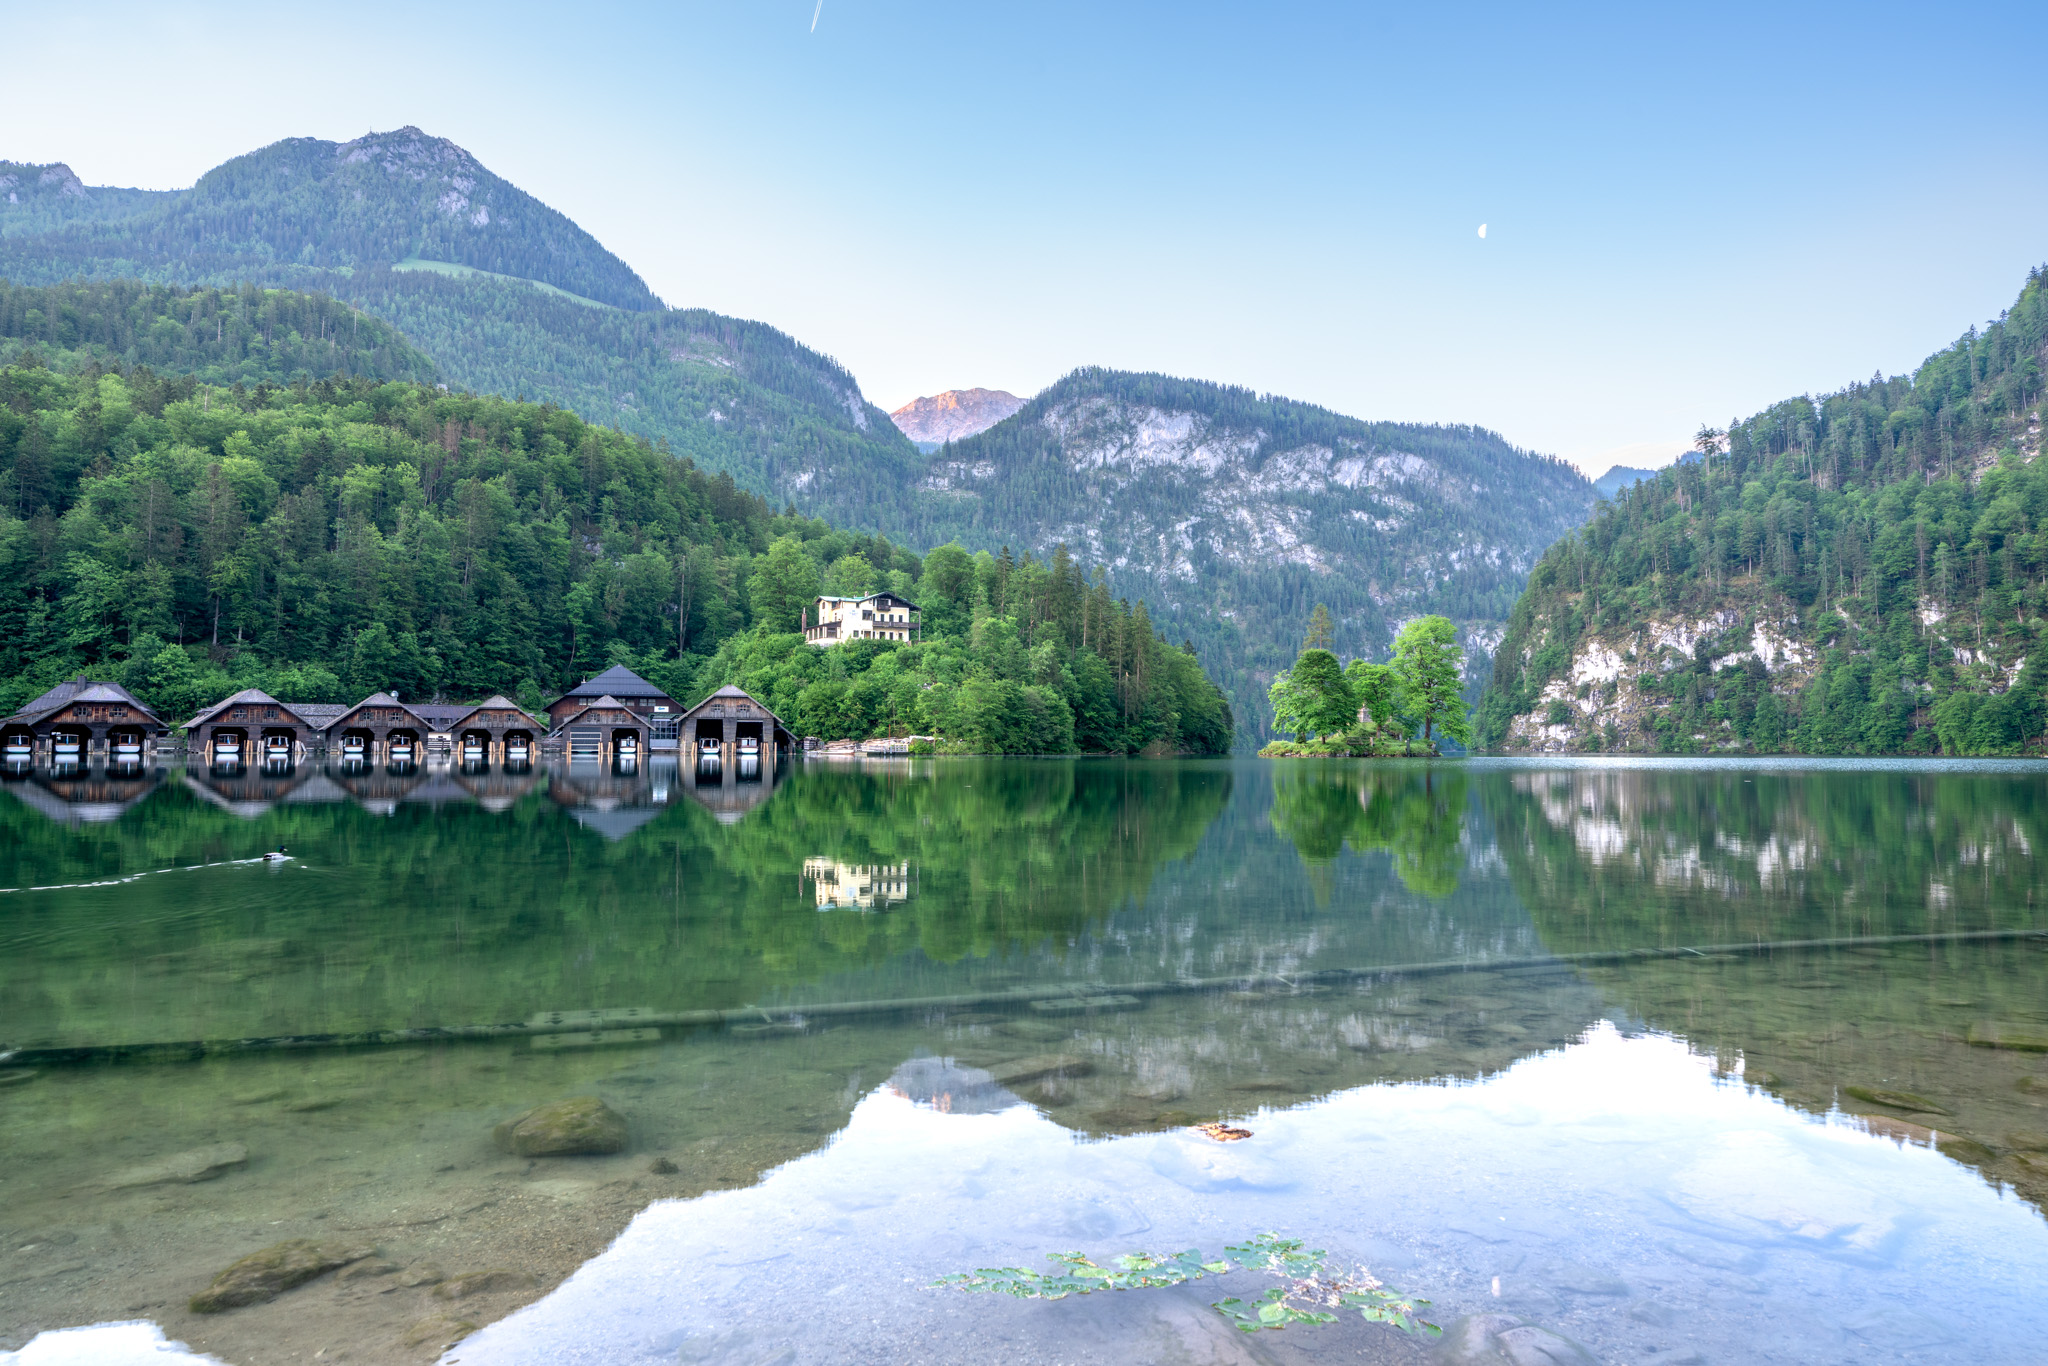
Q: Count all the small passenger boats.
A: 12